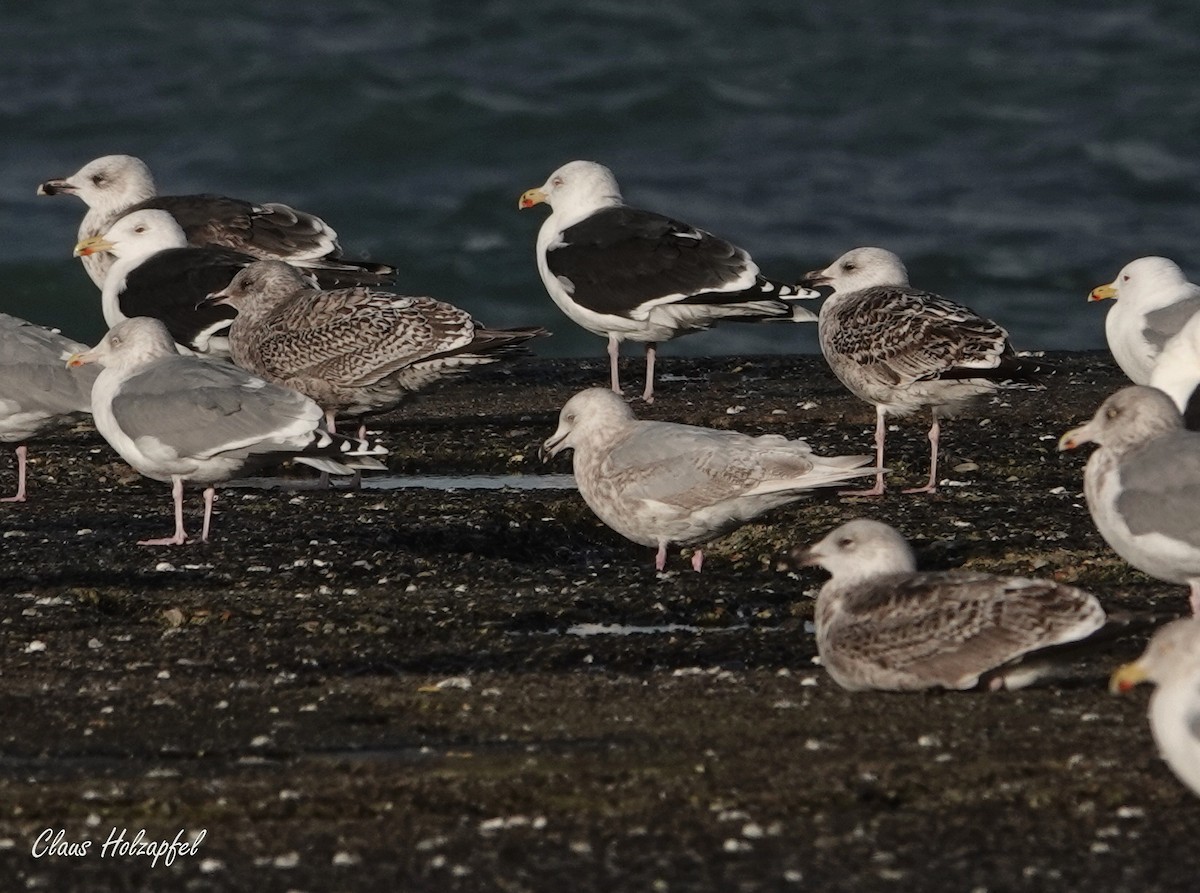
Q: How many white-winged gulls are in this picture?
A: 1